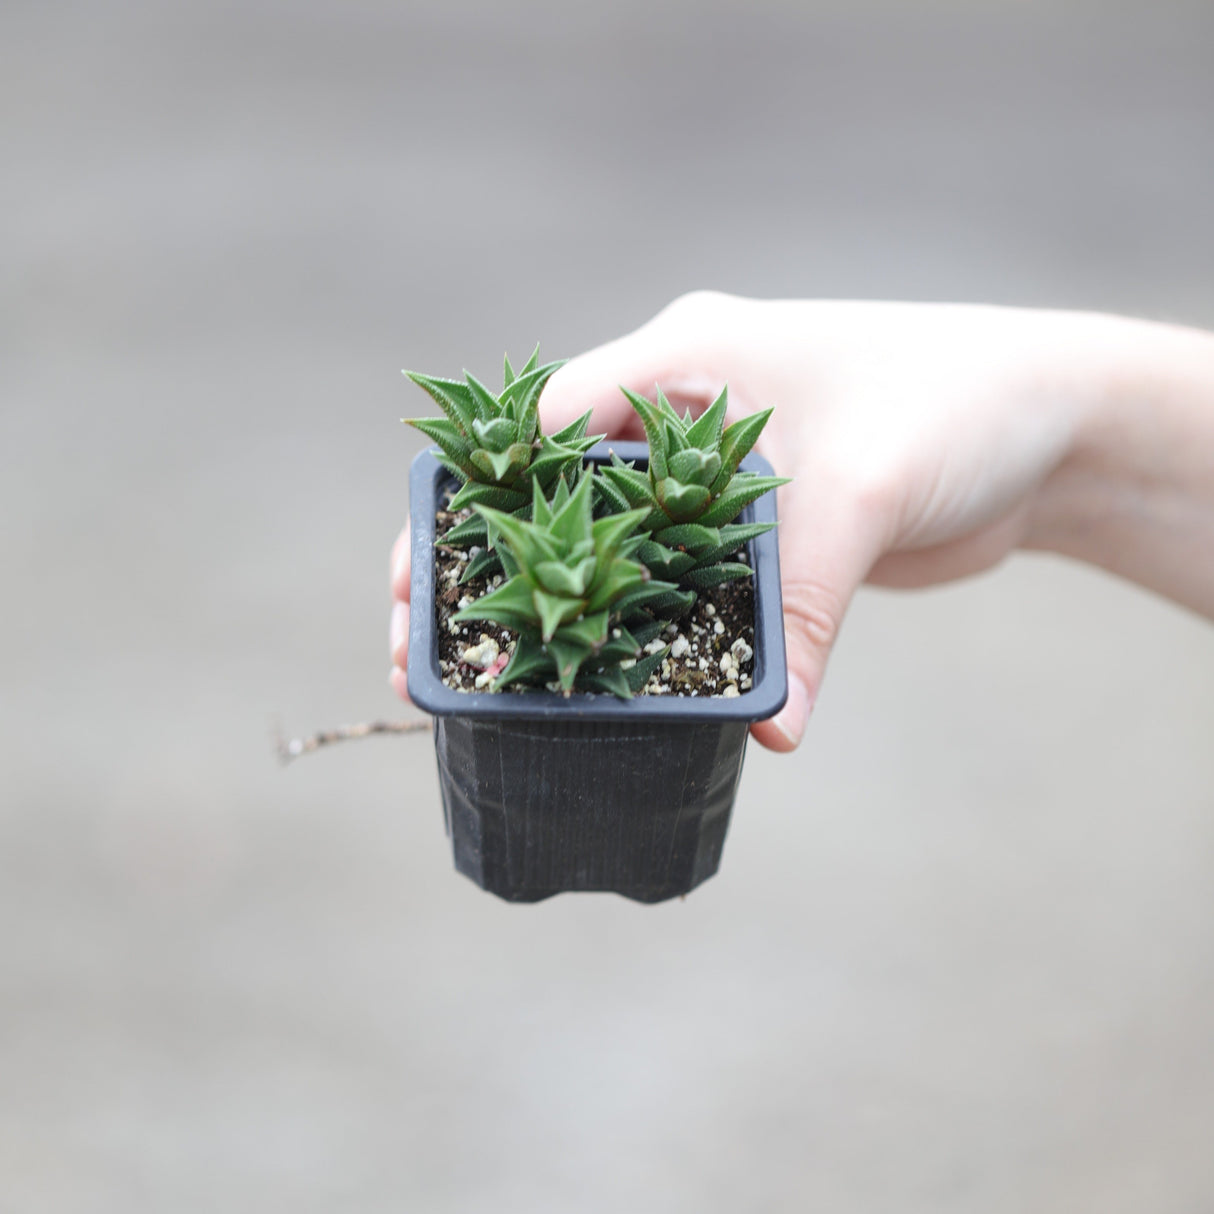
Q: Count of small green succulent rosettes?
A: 3